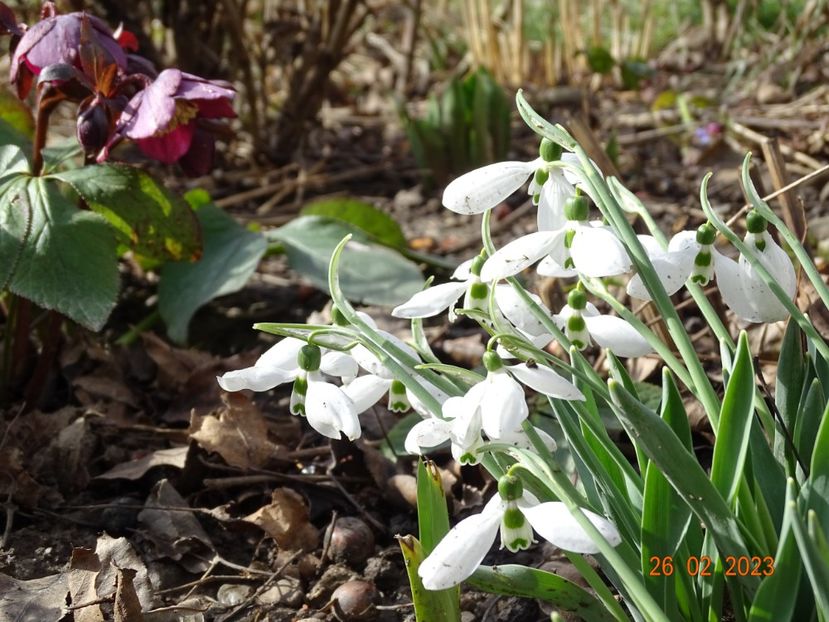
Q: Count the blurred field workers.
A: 0